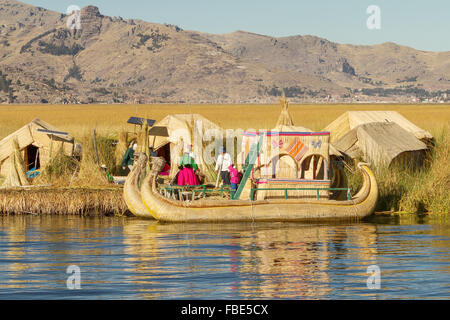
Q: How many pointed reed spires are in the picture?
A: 1